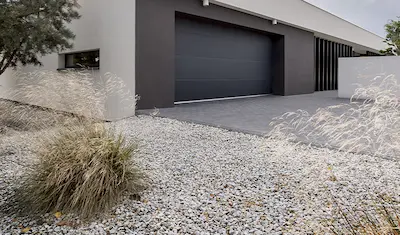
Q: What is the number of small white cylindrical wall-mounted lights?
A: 2